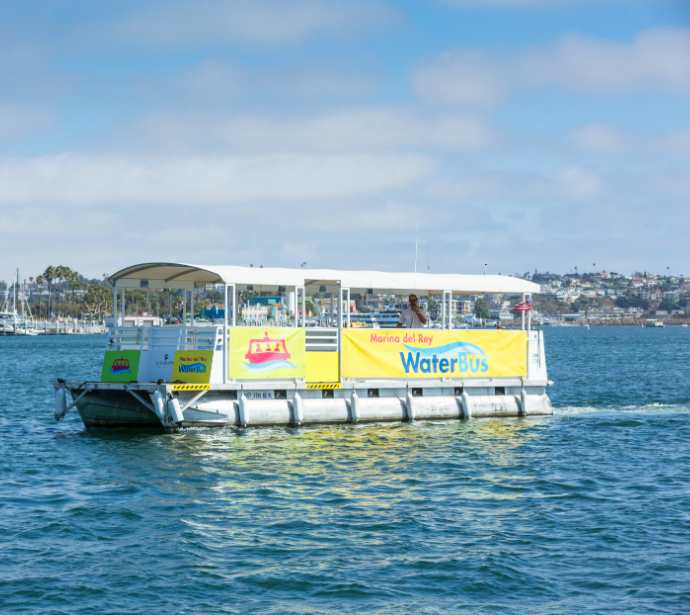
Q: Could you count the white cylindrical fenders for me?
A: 9